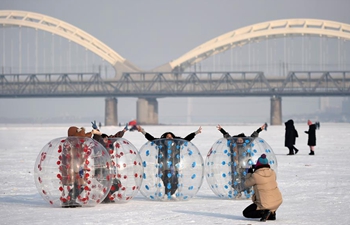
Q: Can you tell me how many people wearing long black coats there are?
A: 2